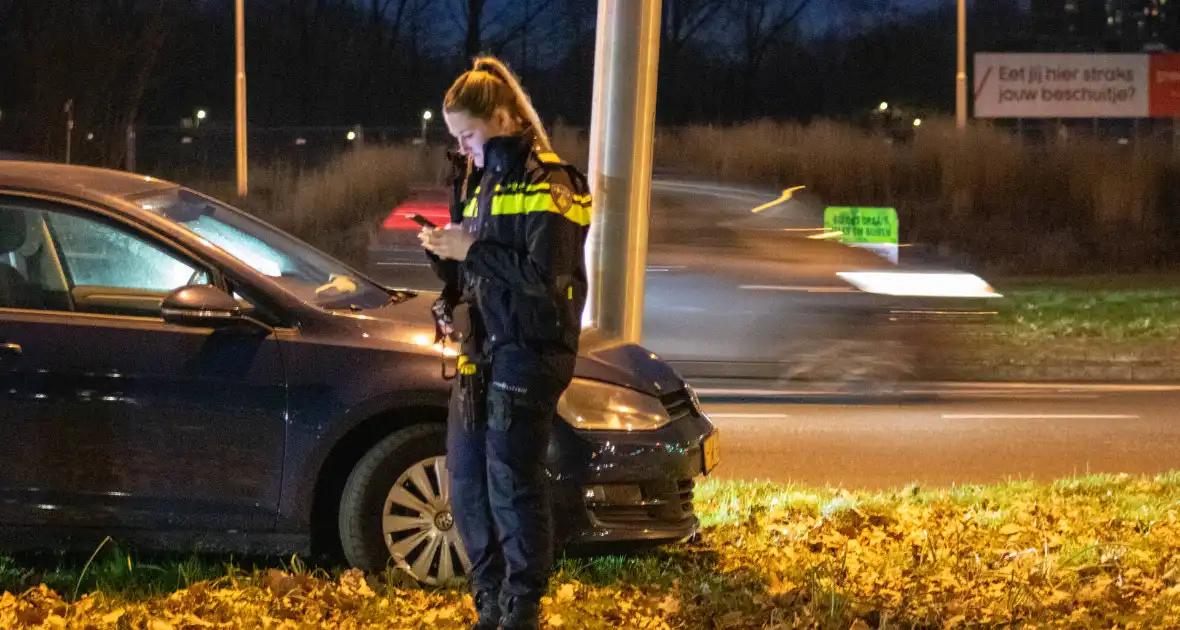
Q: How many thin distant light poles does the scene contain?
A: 2